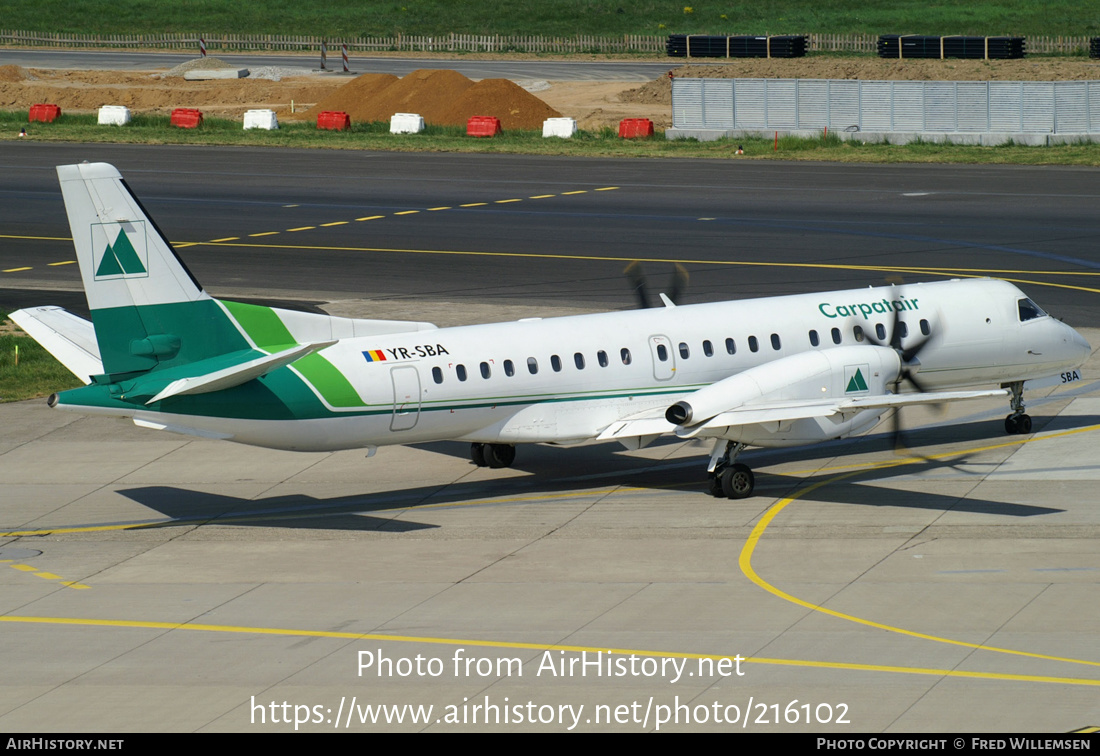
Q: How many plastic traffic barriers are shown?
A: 9